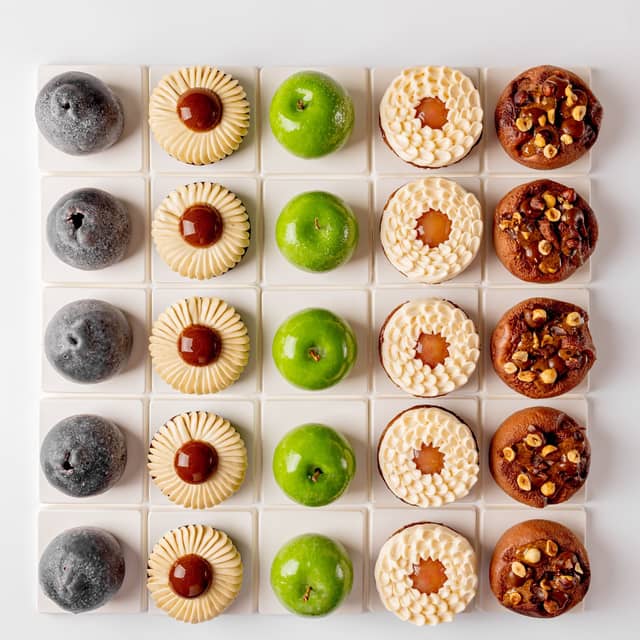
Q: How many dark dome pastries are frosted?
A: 5